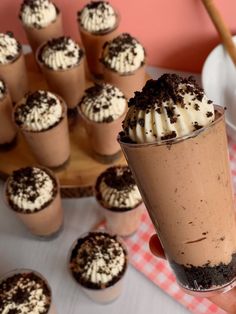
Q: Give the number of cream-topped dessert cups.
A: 13